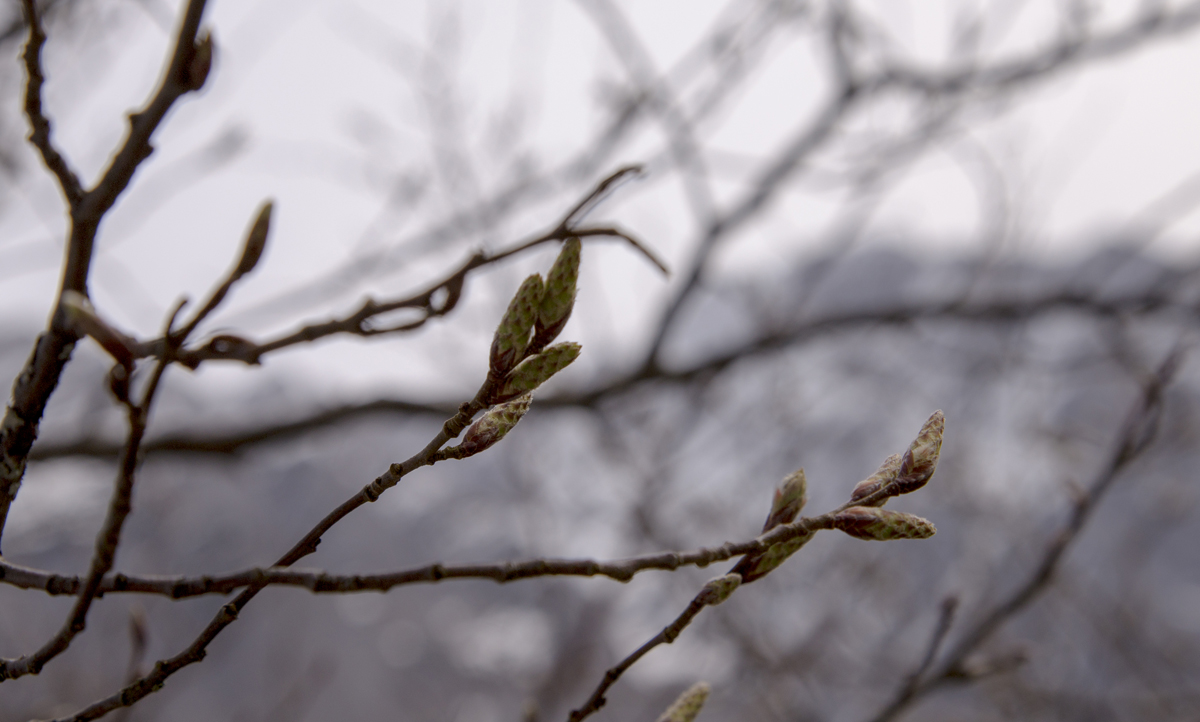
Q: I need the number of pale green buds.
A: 11